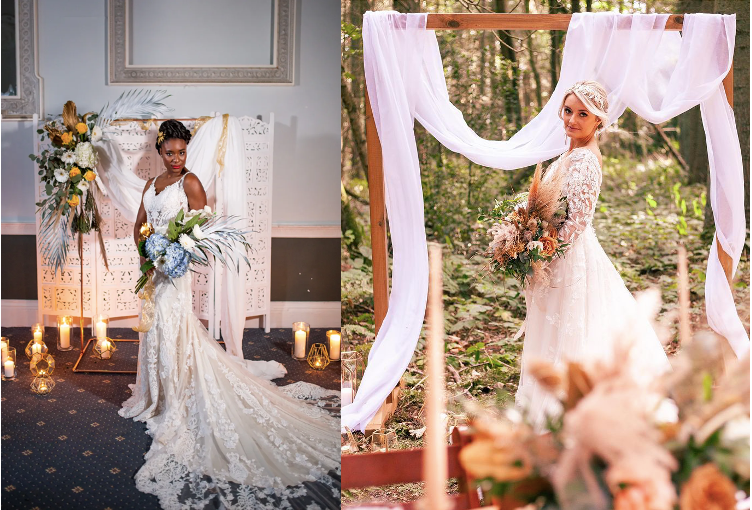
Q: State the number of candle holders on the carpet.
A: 12